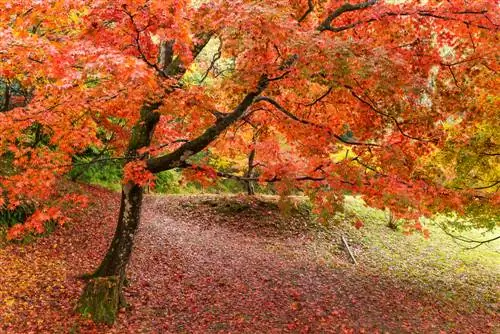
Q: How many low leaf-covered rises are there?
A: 1